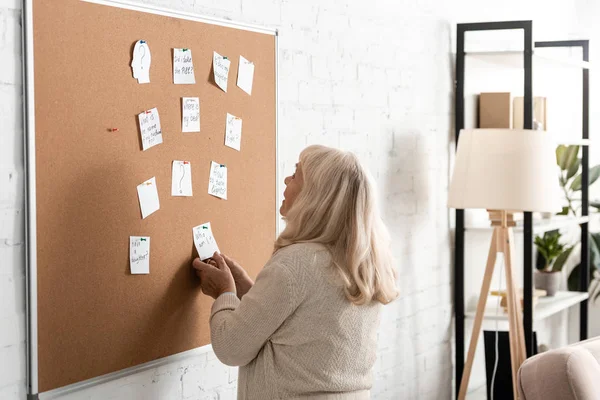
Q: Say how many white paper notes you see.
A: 12